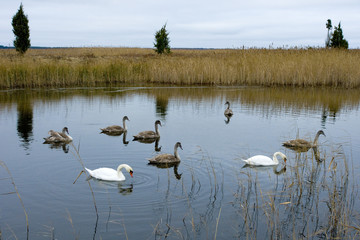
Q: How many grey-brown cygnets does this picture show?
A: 6